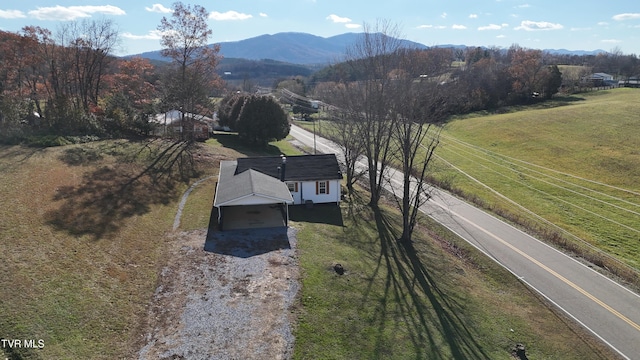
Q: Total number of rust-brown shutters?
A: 3